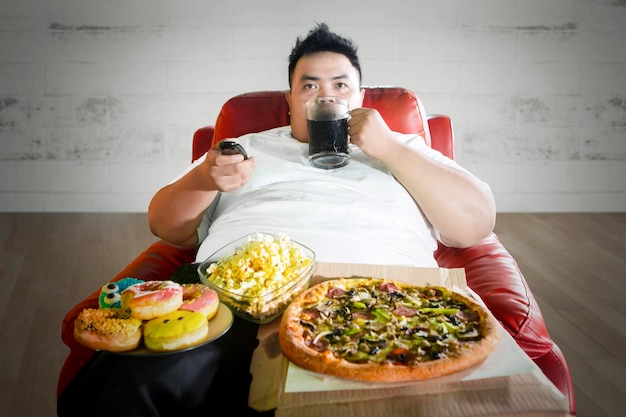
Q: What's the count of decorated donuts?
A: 5